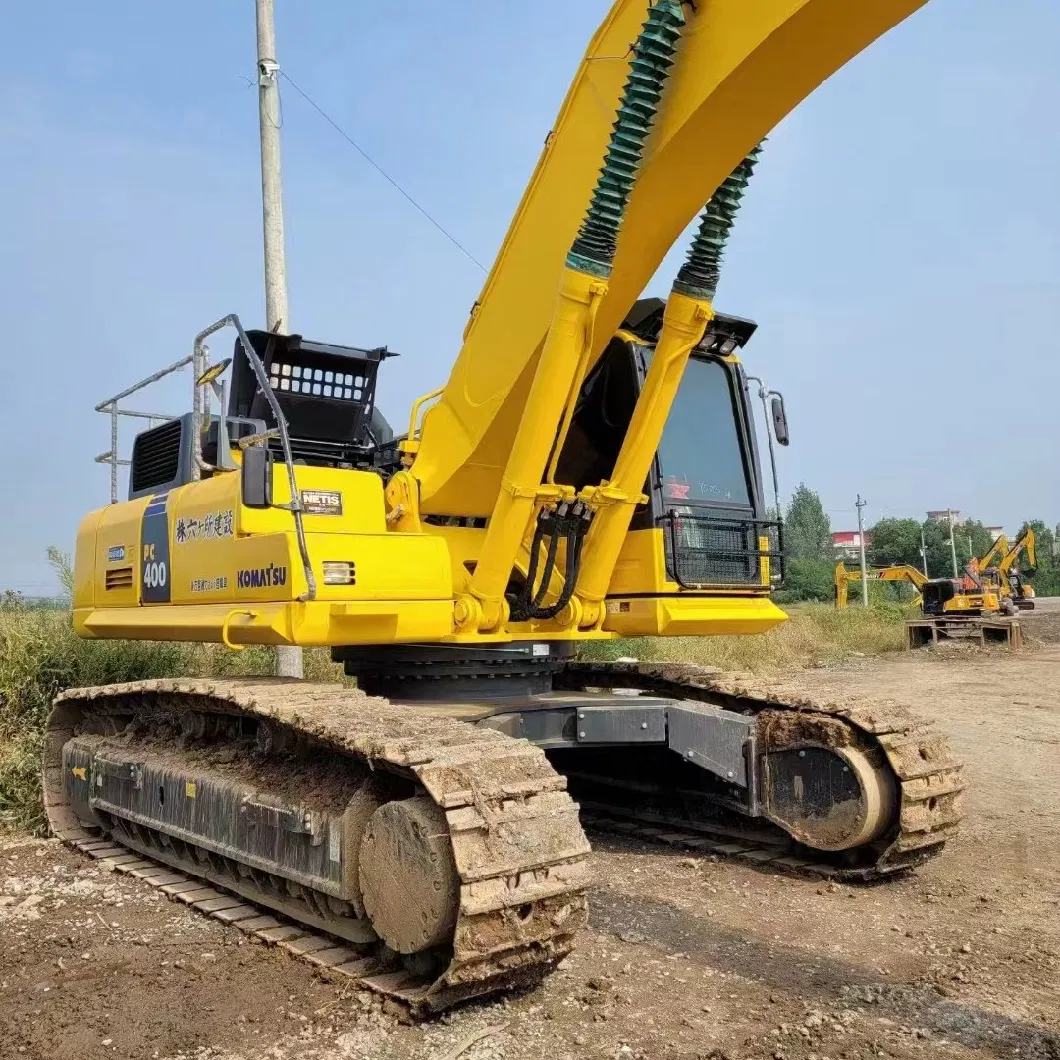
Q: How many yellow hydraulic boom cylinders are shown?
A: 2